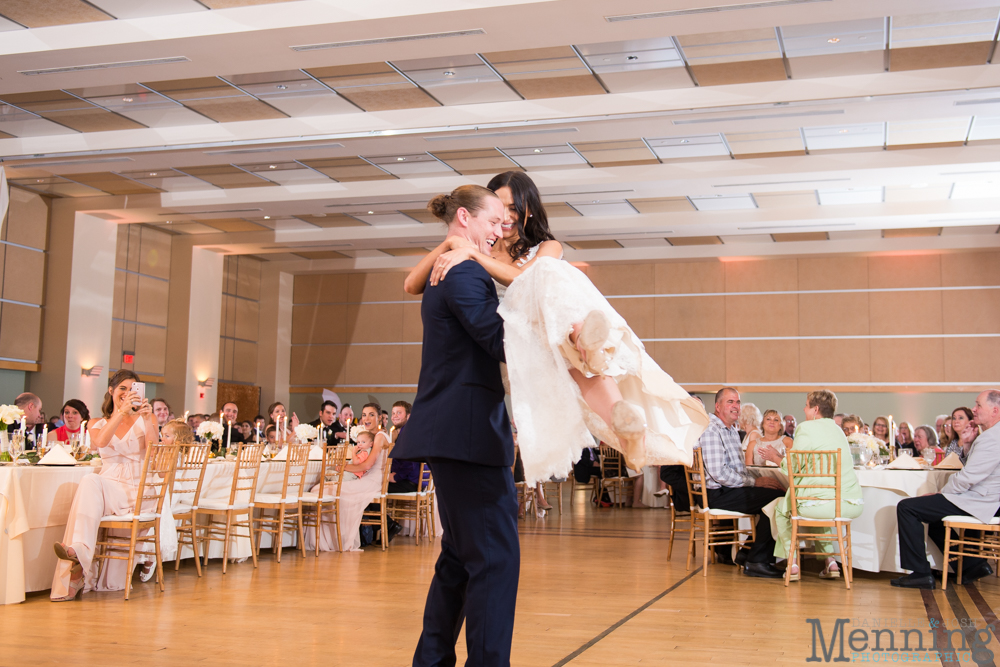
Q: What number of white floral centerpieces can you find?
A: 5